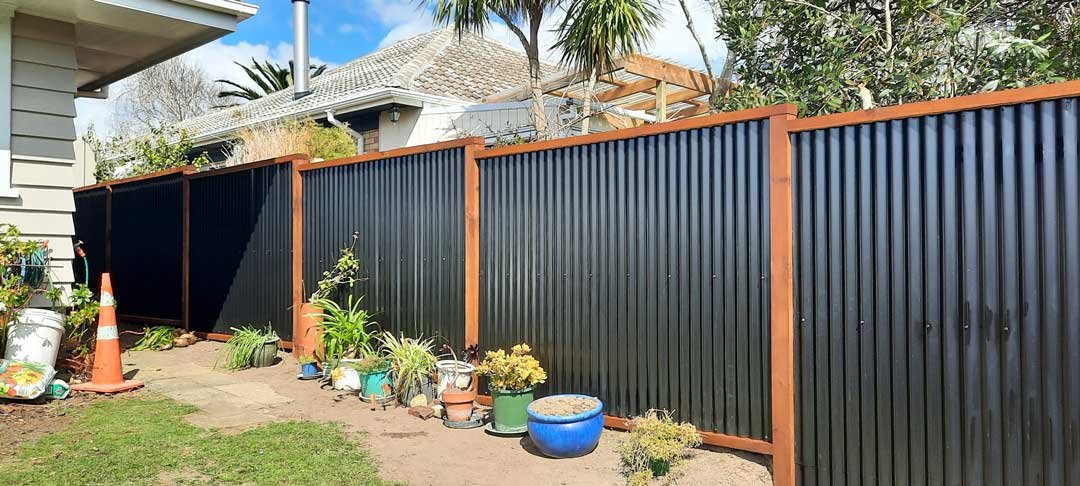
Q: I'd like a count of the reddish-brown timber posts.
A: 5